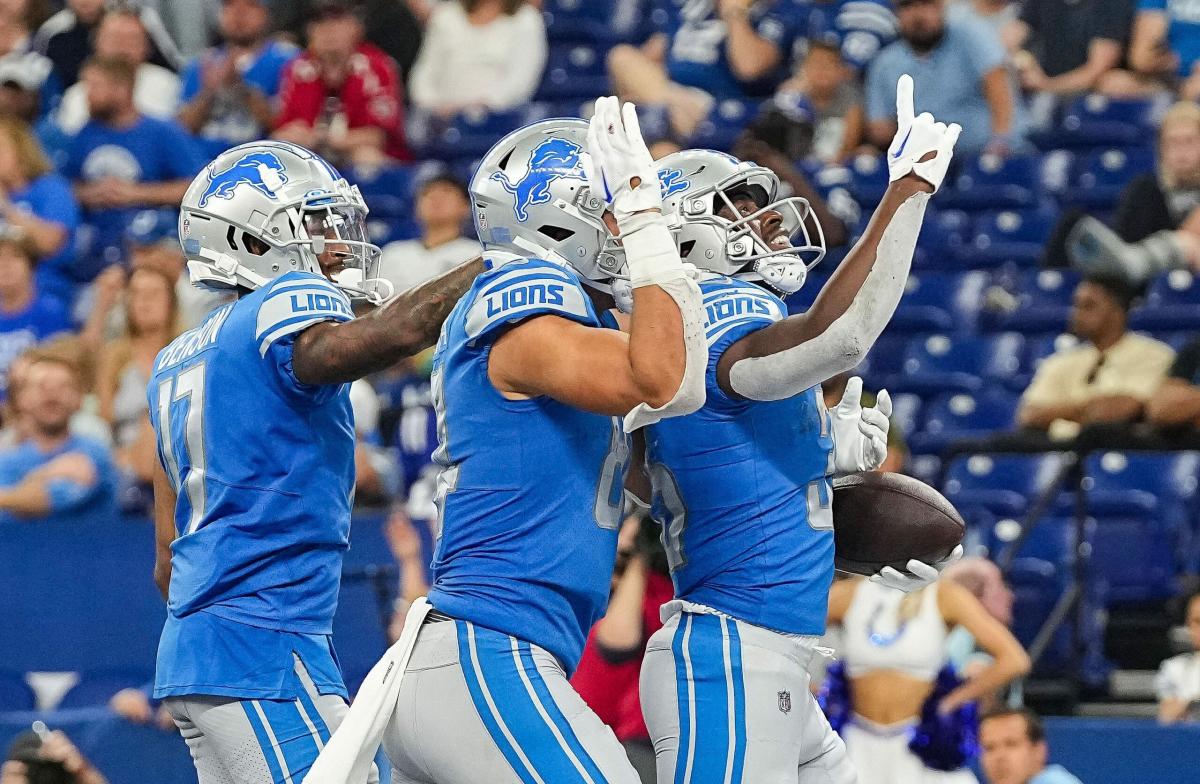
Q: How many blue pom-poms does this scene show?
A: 2